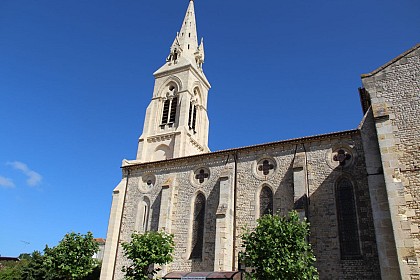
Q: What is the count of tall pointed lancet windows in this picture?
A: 4